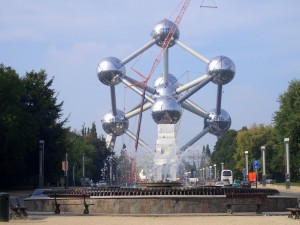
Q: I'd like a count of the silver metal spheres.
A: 8